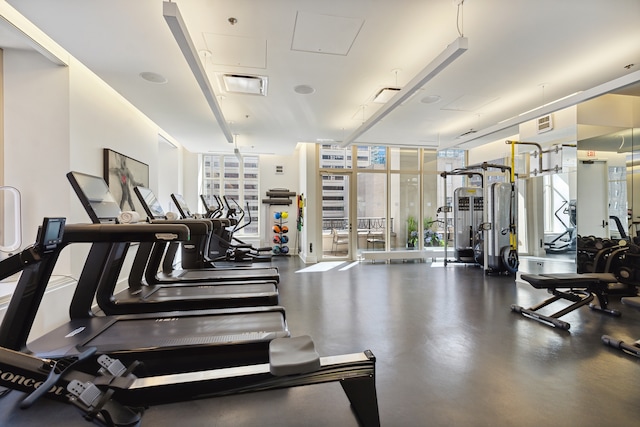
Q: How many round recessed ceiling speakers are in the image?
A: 3